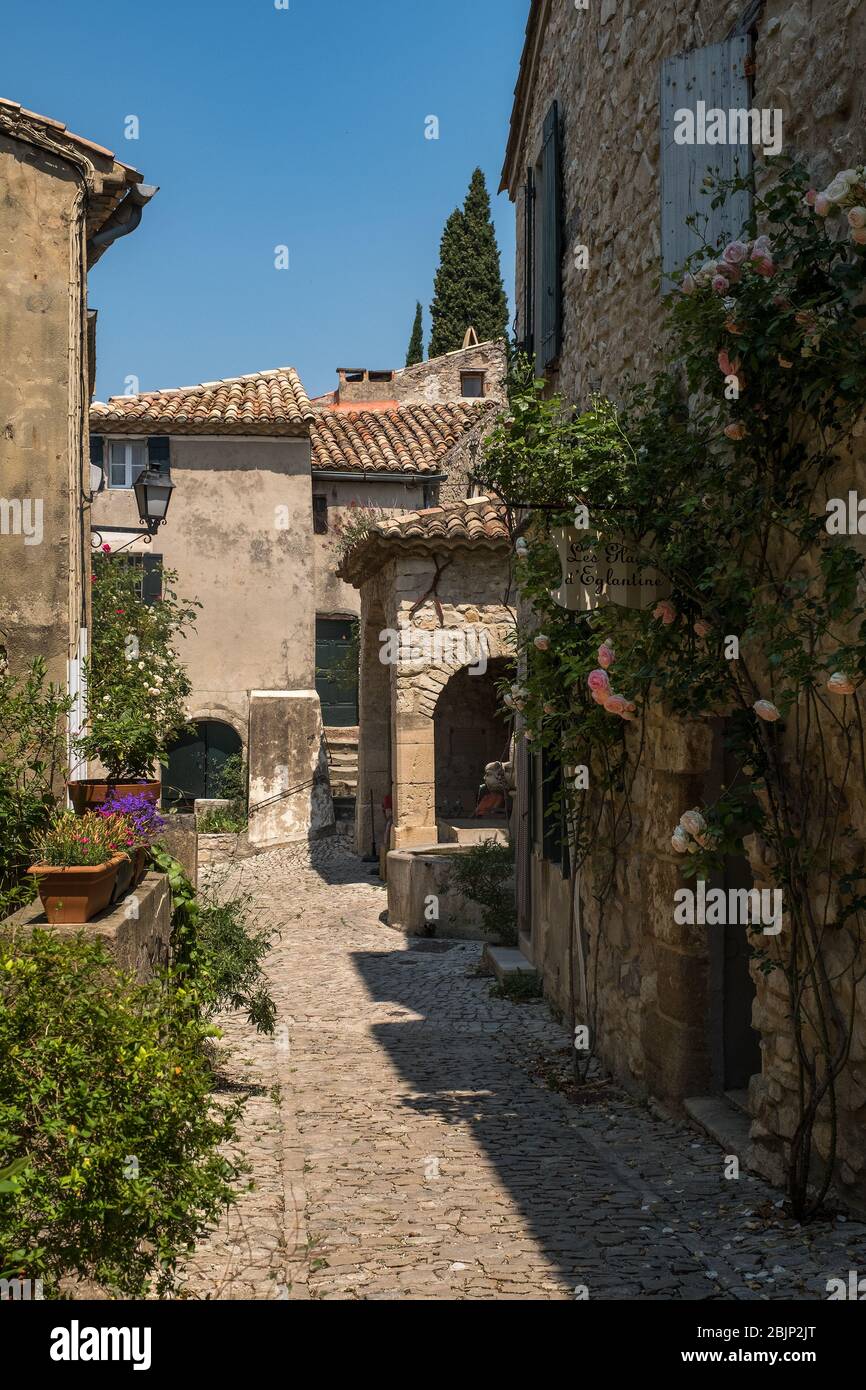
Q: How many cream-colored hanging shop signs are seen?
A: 1